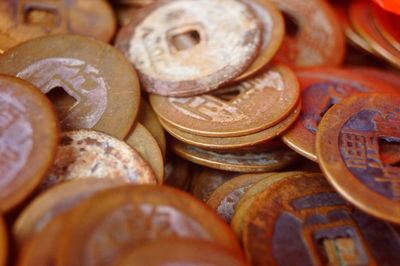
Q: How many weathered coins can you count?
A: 2